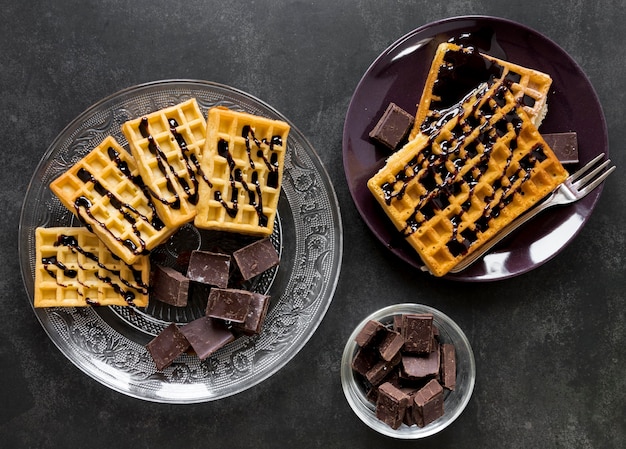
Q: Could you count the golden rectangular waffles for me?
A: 6